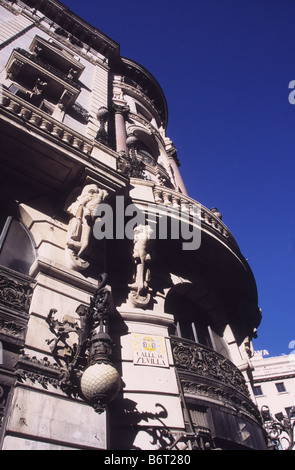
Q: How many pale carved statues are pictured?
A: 2